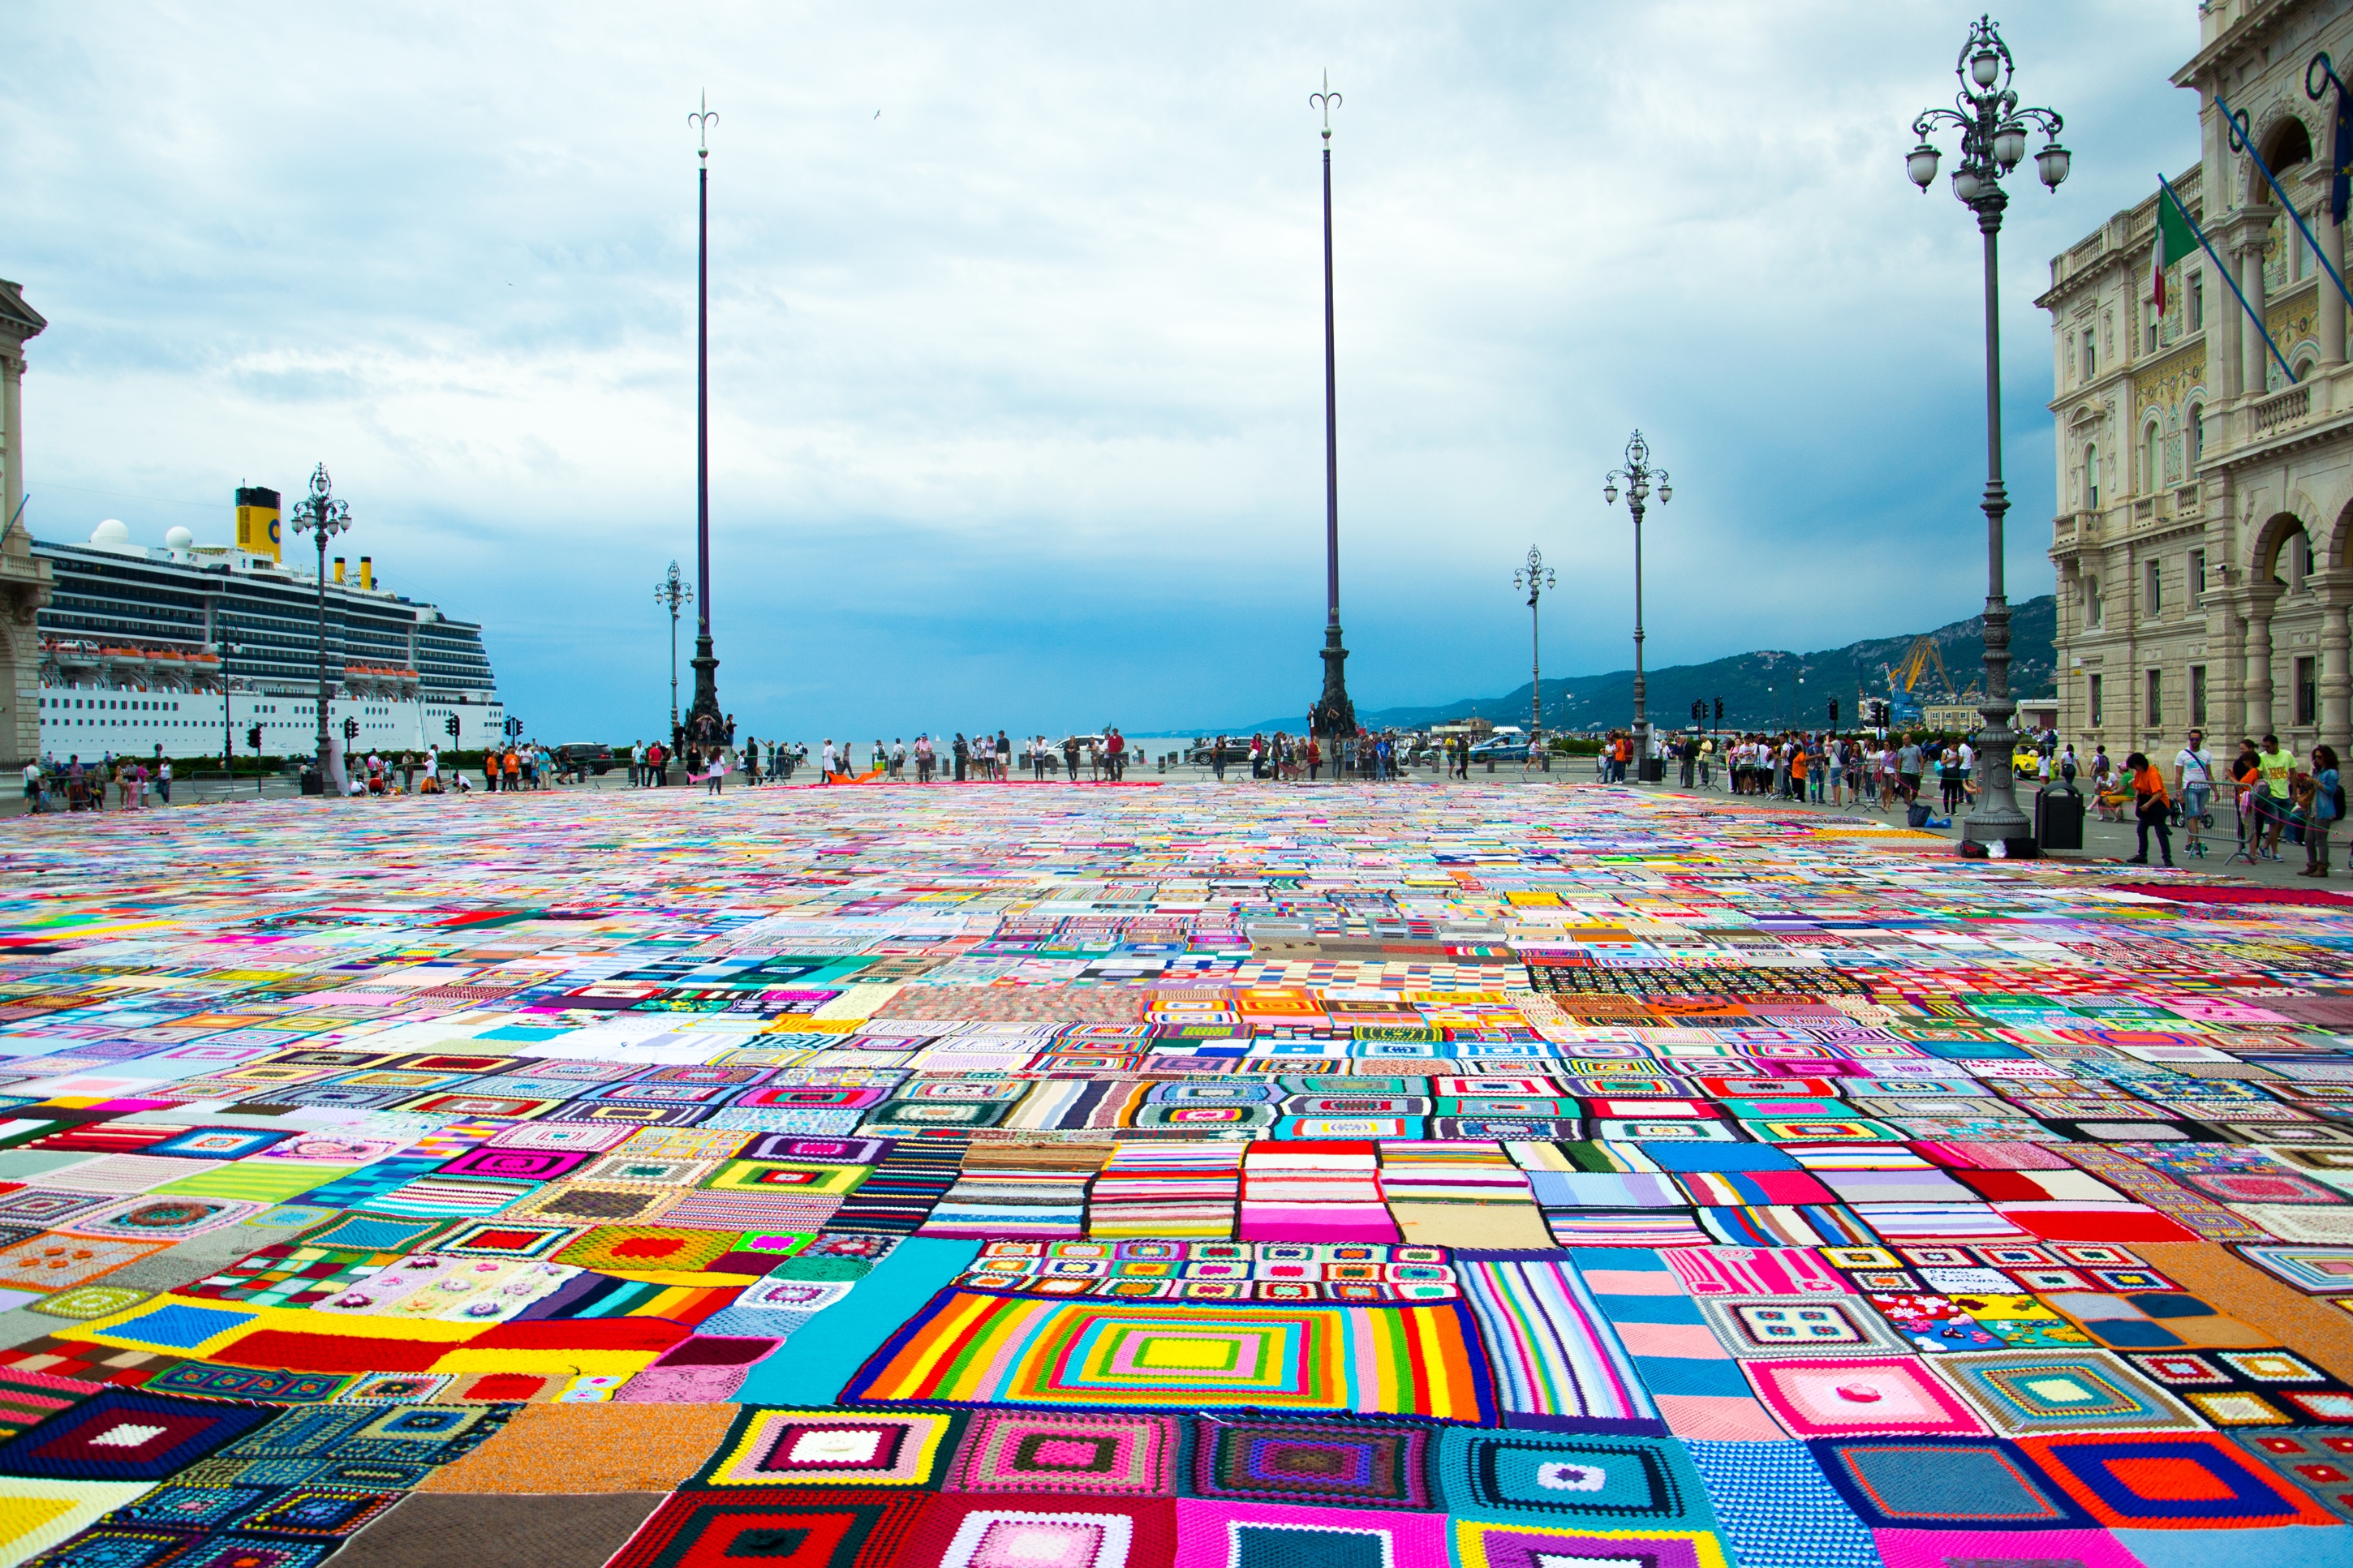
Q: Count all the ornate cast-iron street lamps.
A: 5